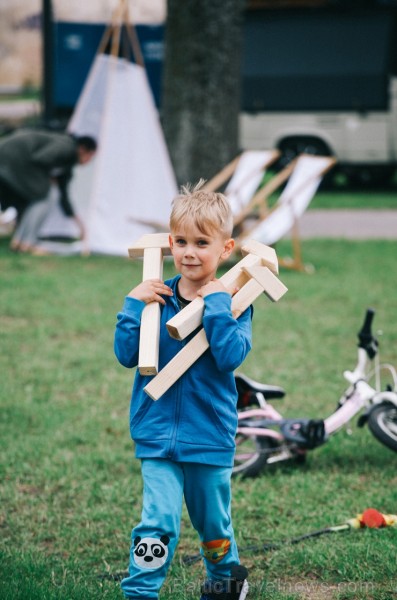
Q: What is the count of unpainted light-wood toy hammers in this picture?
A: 3